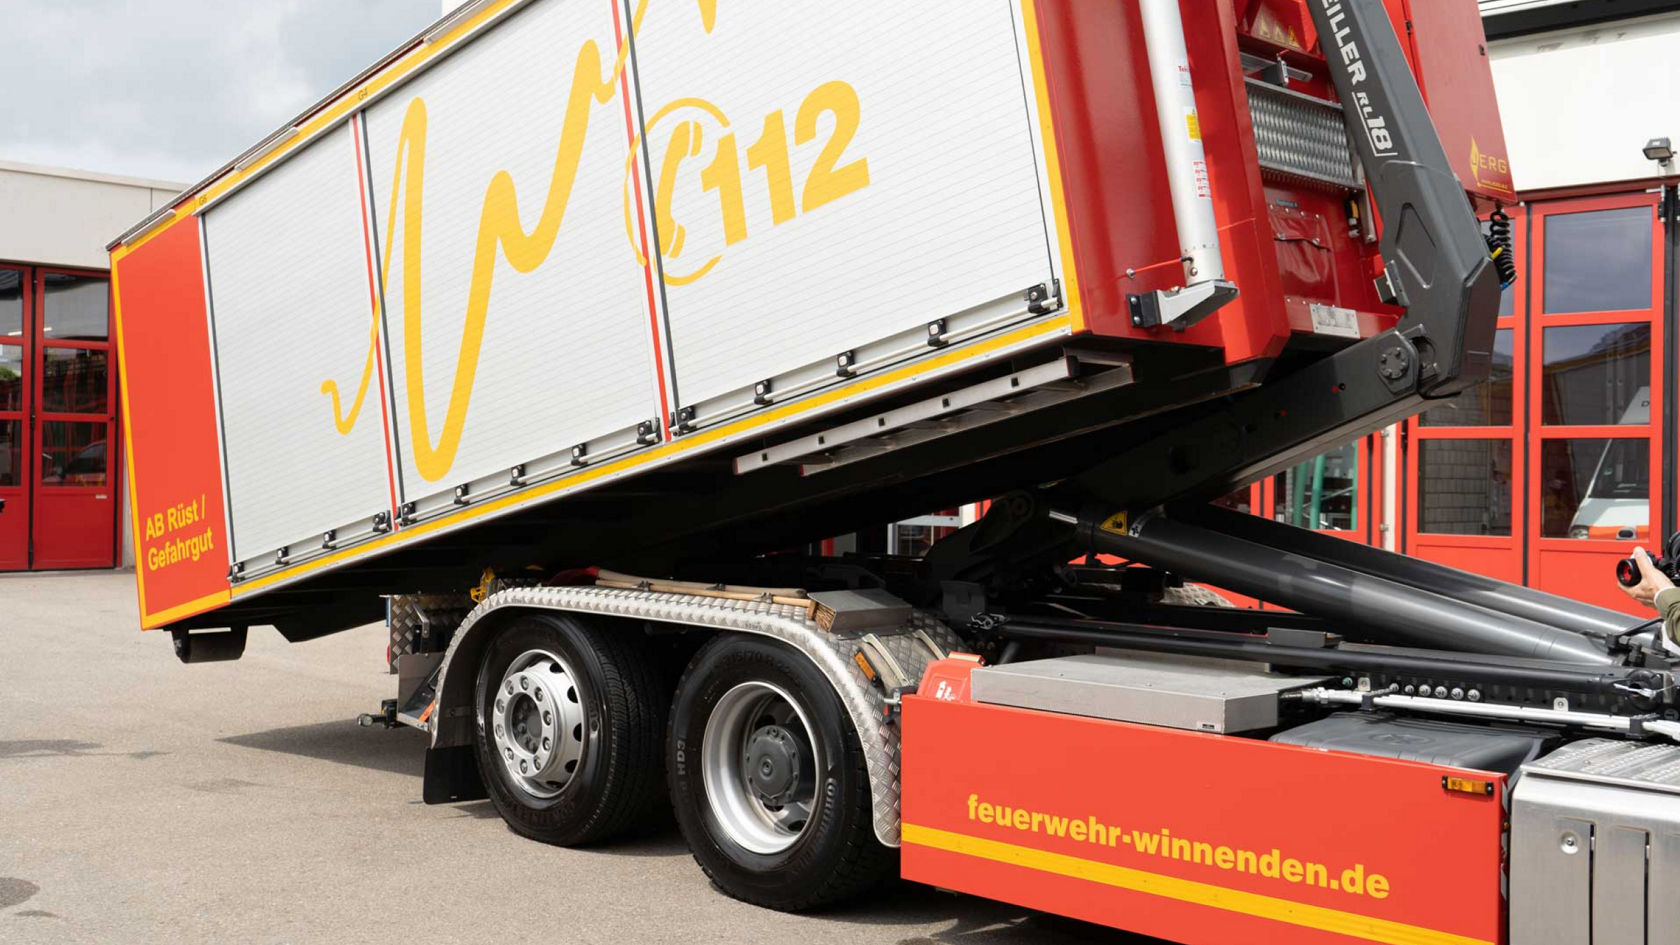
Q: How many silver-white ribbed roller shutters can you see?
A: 3